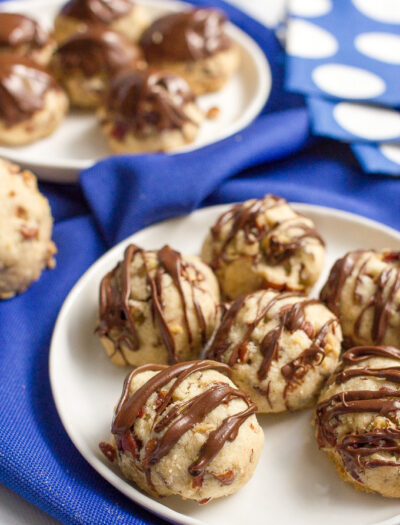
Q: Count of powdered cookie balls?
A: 0